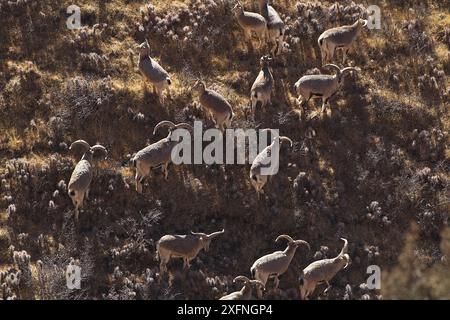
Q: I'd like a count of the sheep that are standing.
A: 14